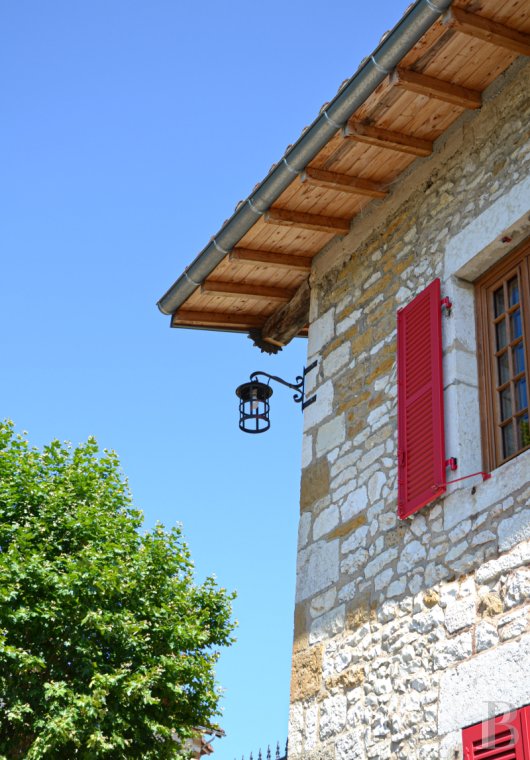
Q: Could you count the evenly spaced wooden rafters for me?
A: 8